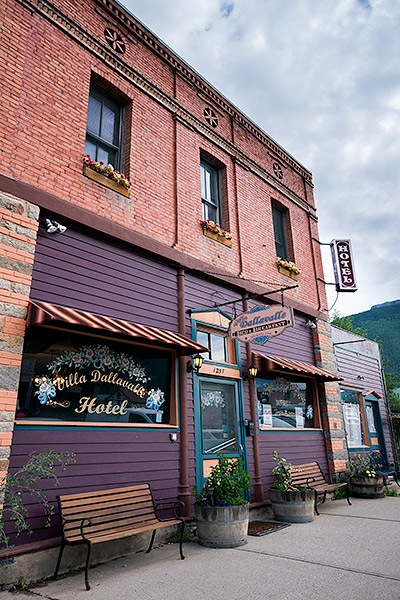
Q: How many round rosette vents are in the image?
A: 3